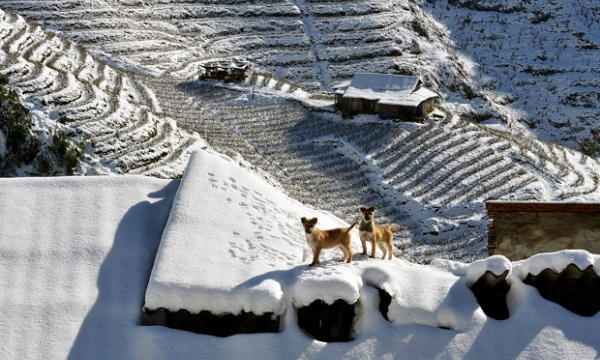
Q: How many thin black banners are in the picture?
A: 0